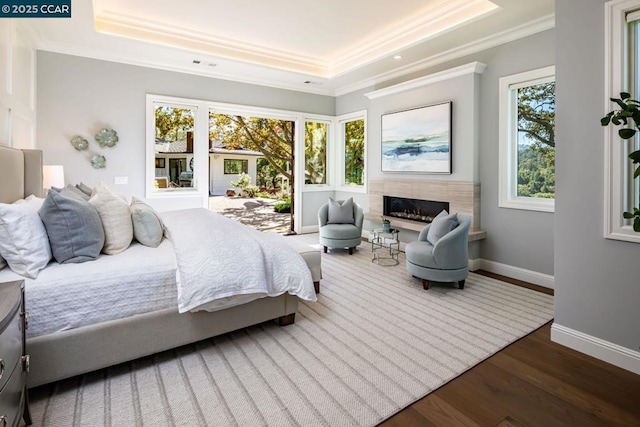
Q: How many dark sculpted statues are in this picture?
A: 0